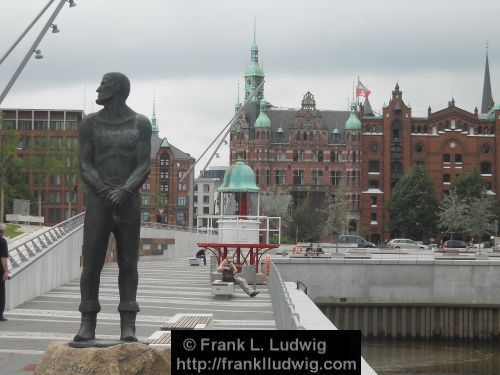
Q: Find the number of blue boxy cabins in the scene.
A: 0